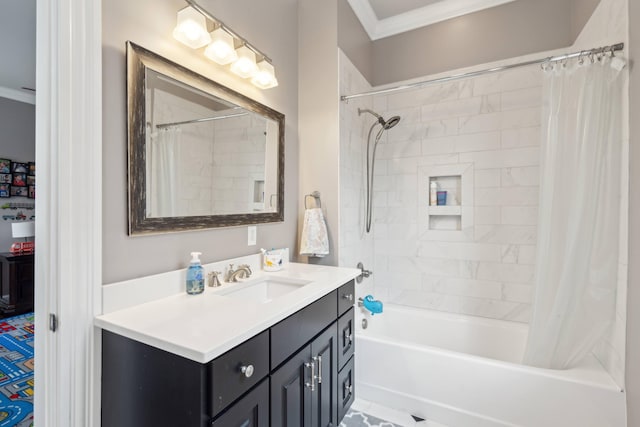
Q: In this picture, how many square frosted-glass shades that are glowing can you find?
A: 4